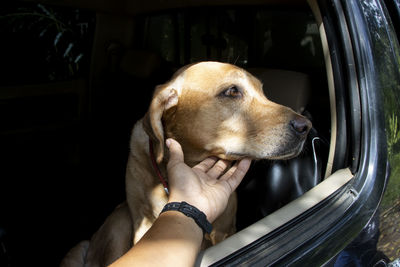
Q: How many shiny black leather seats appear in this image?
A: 1